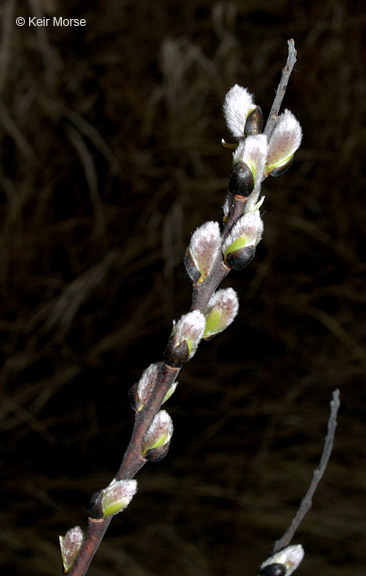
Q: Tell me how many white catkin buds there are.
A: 12